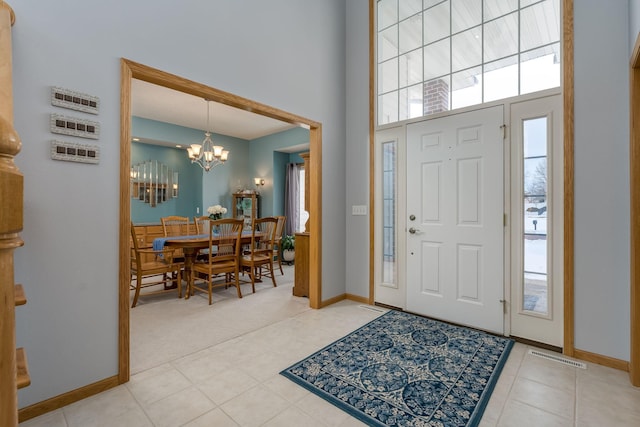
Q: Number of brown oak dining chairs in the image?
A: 6